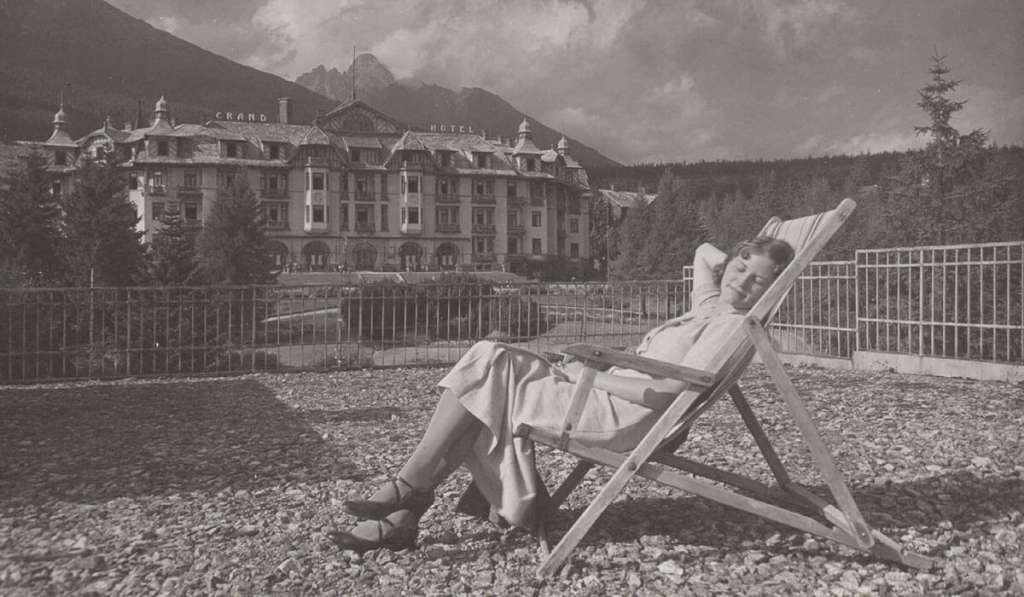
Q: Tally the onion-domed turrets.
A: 4